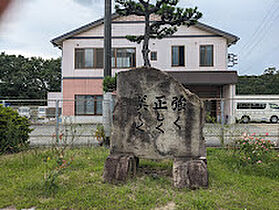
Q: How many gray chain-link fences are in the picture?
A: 1